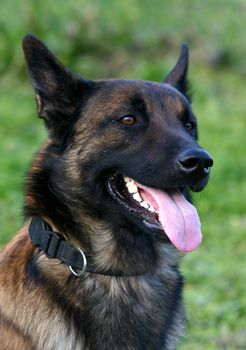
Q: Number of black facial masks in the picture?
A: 1